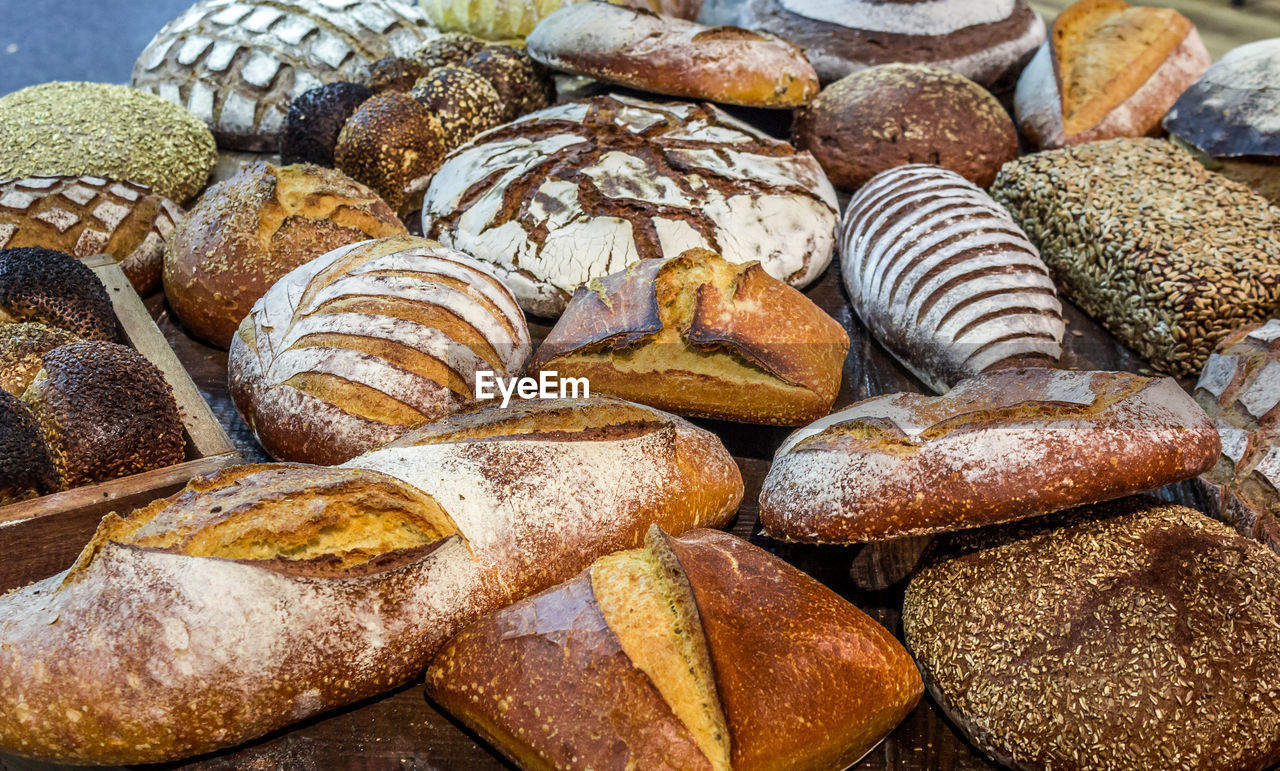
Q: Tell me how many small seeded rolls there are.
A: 10